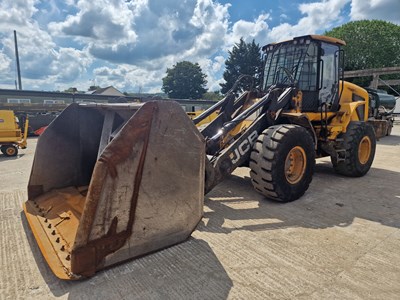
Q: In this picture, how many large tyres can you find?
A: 2